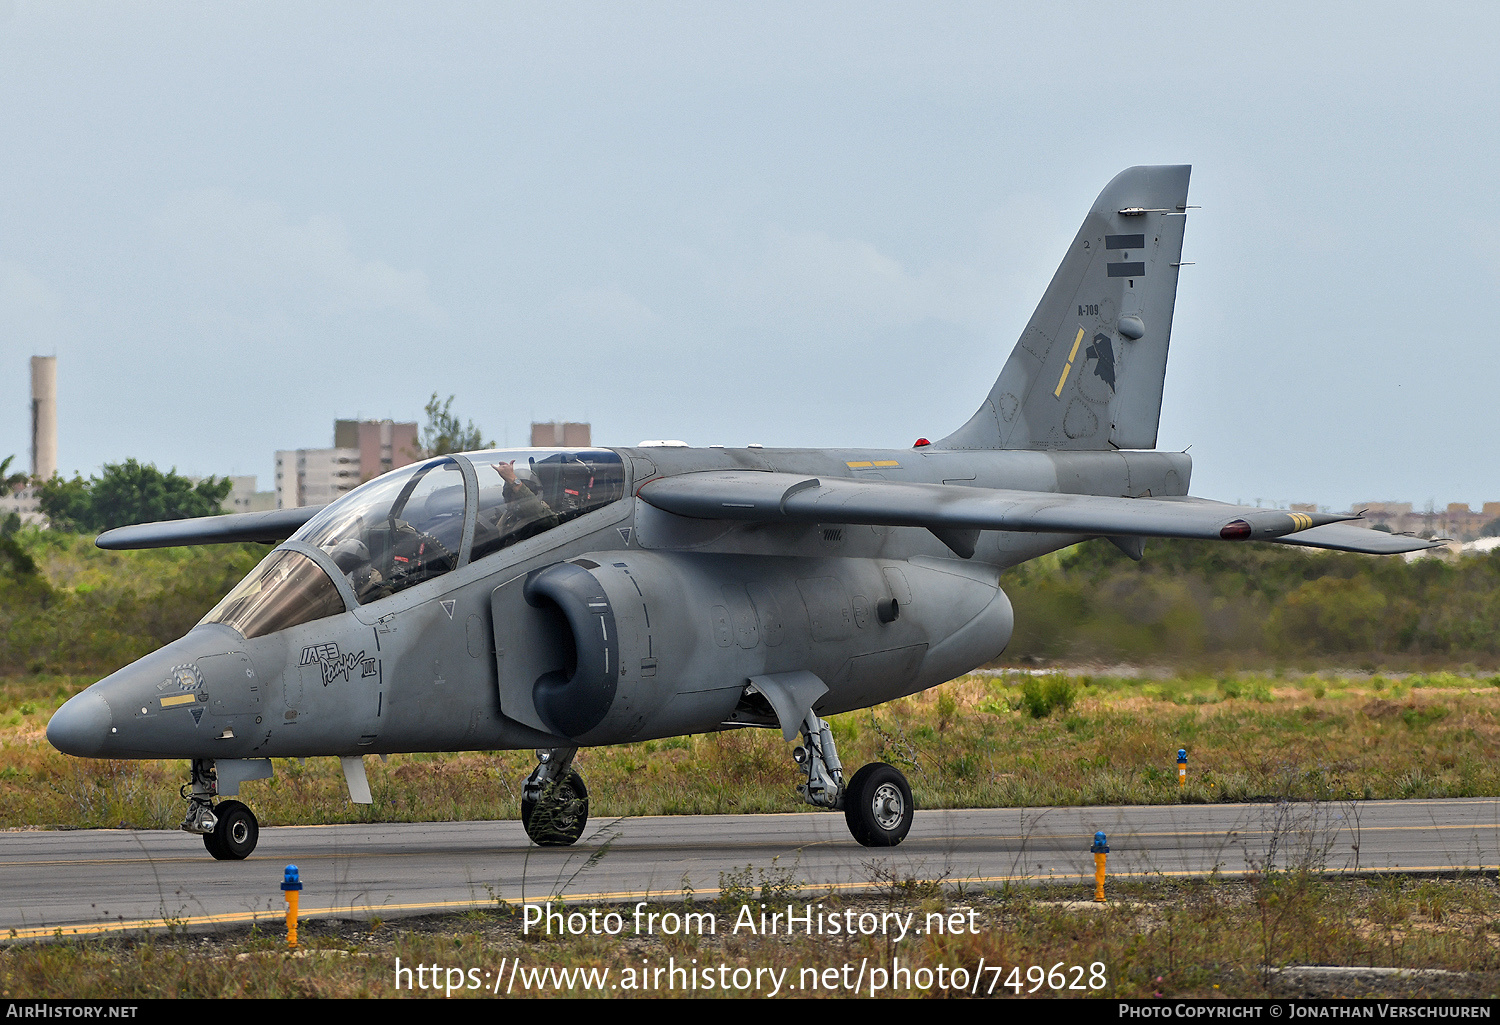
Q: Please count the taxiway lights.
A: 3